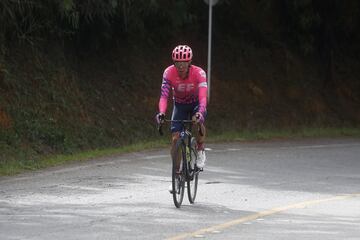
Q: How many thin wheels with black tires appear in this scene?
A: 2